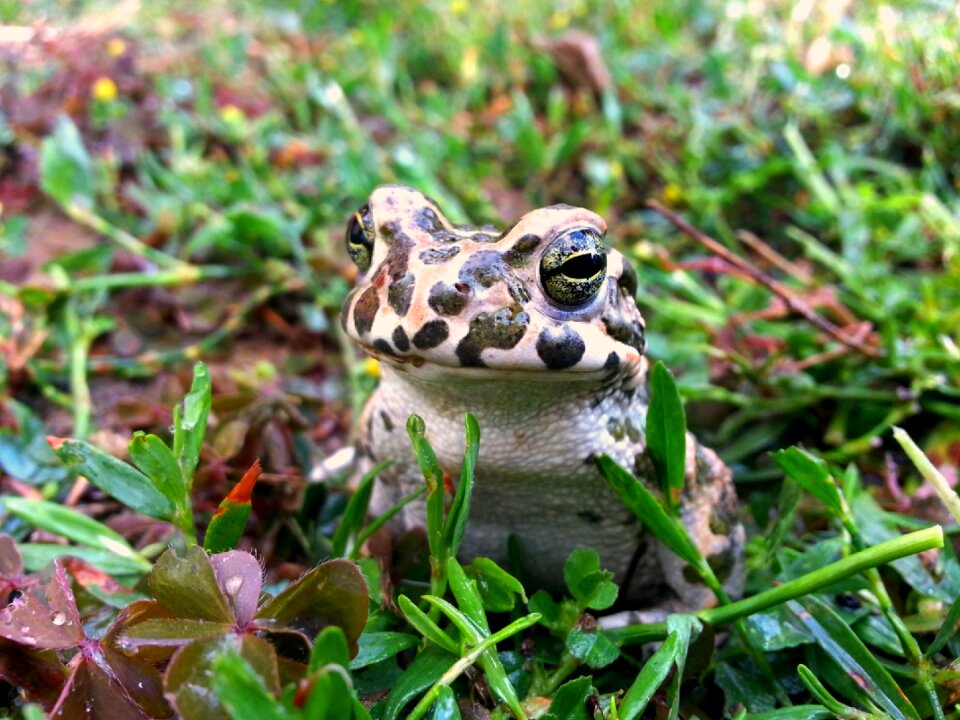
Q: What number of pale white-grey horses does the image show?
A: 0